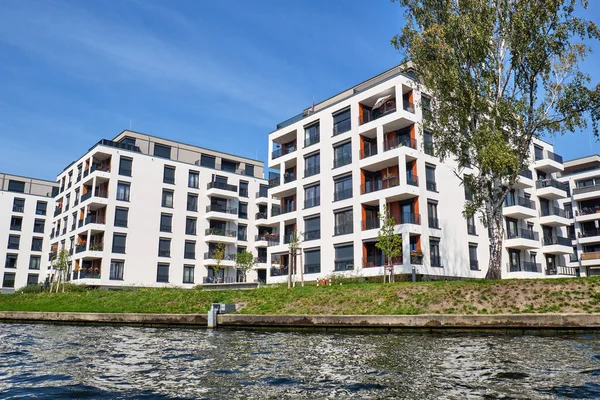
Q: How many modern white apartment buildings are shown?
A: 4